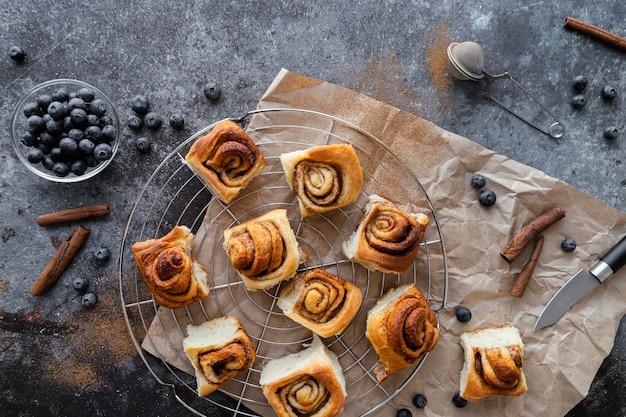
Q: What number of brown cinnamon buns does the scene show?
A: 10